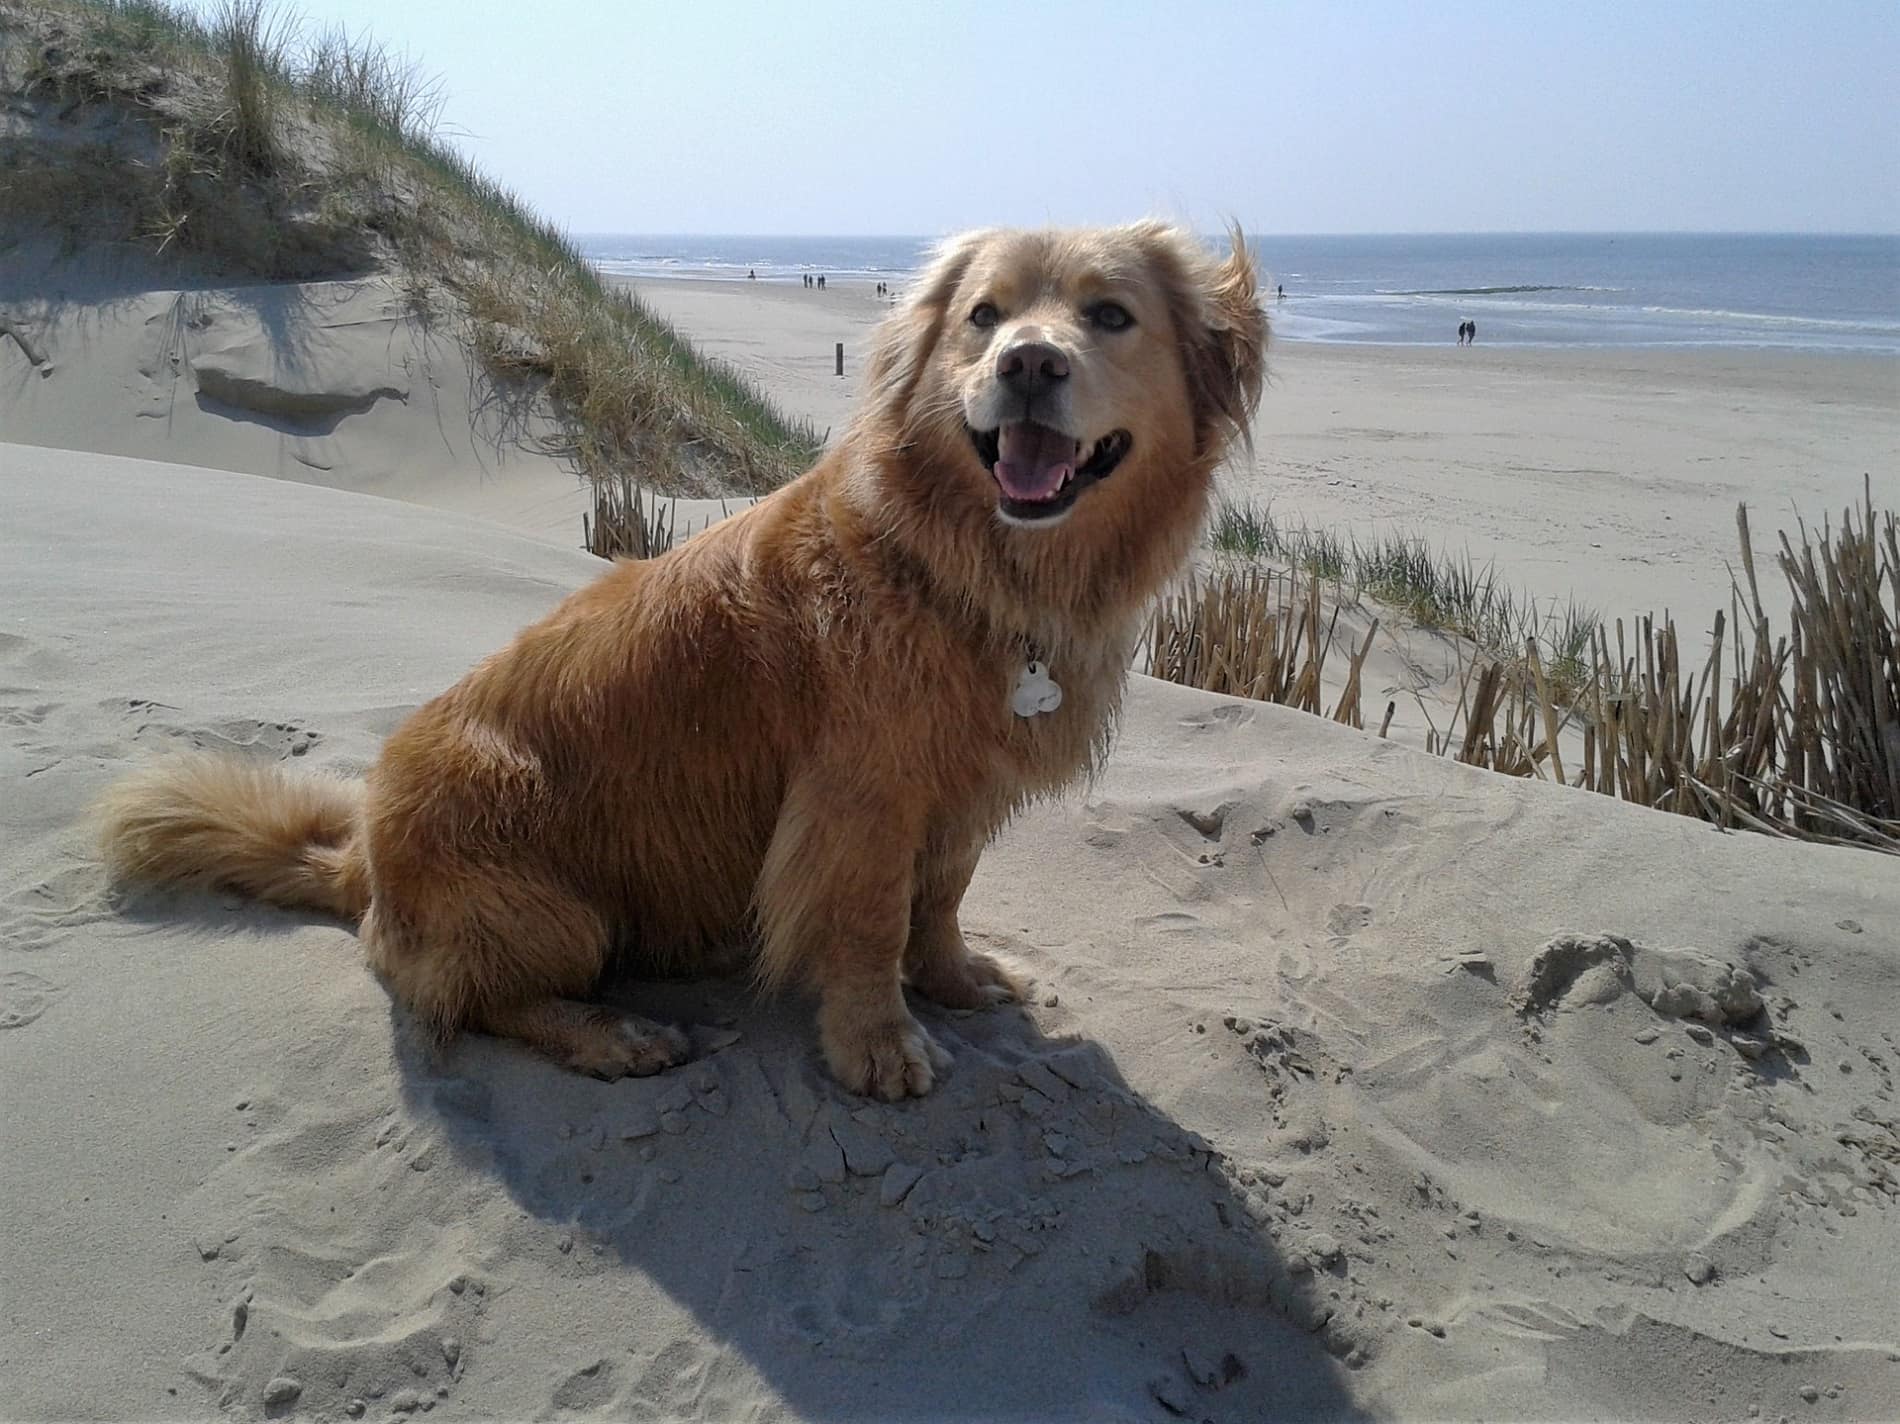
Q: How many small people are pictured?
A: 10